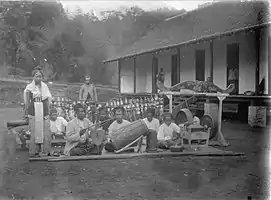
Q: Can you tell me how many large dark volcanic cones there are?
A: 0